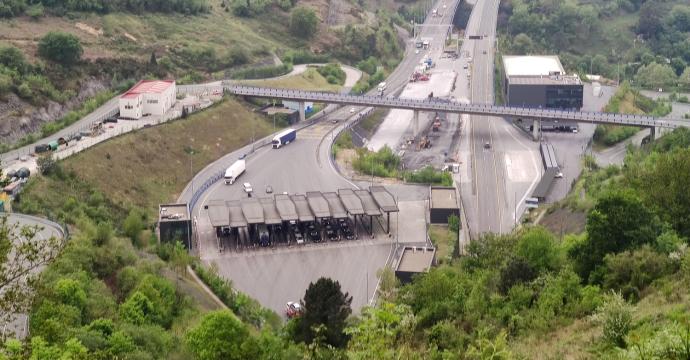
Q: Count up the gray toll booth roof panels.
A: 11